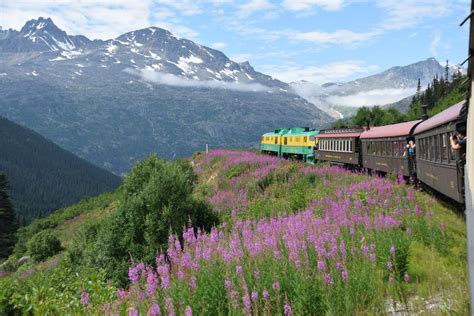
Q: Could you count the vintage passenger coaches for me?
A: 3